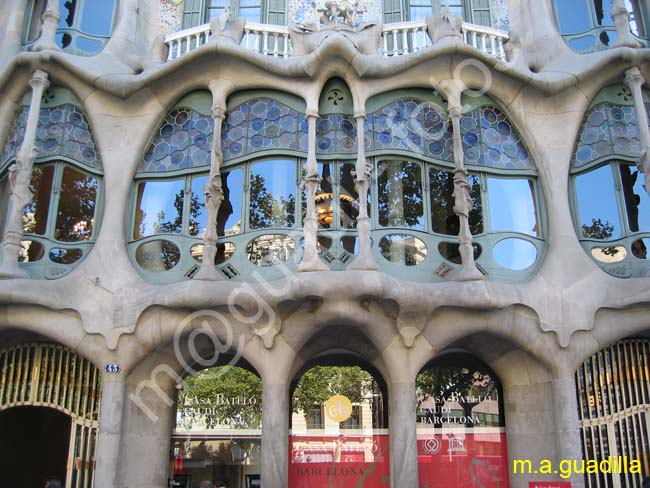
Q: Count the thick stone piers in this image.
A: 4